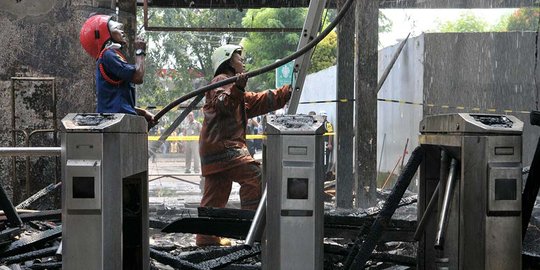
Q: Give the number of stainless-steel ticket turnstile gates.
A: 3